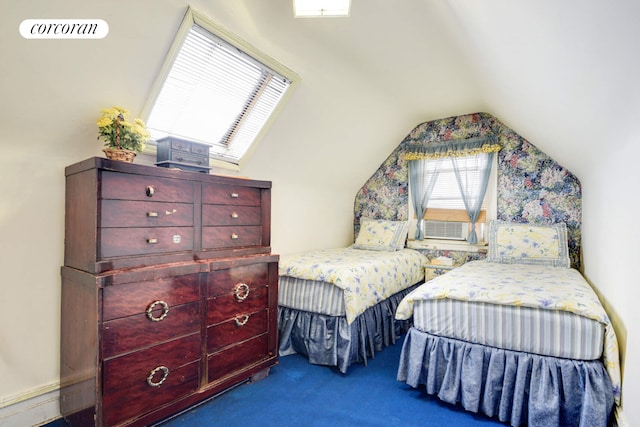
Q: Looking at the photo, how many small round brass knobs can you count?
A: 6